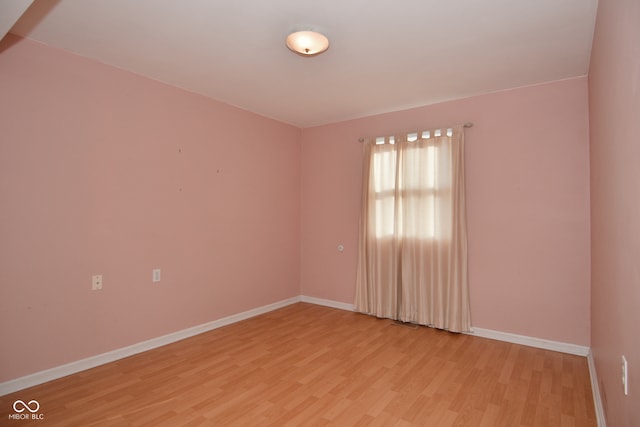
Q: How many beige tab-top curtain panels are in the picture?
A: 2